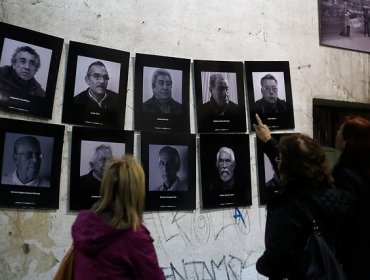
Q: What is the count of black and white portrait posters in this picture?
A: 10